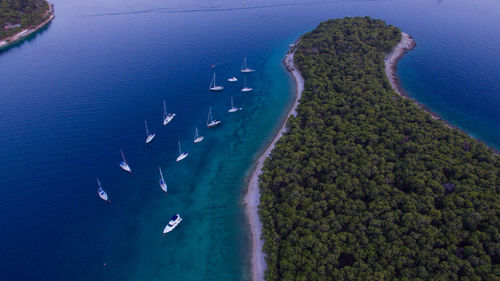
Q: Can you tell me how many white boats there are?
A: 14